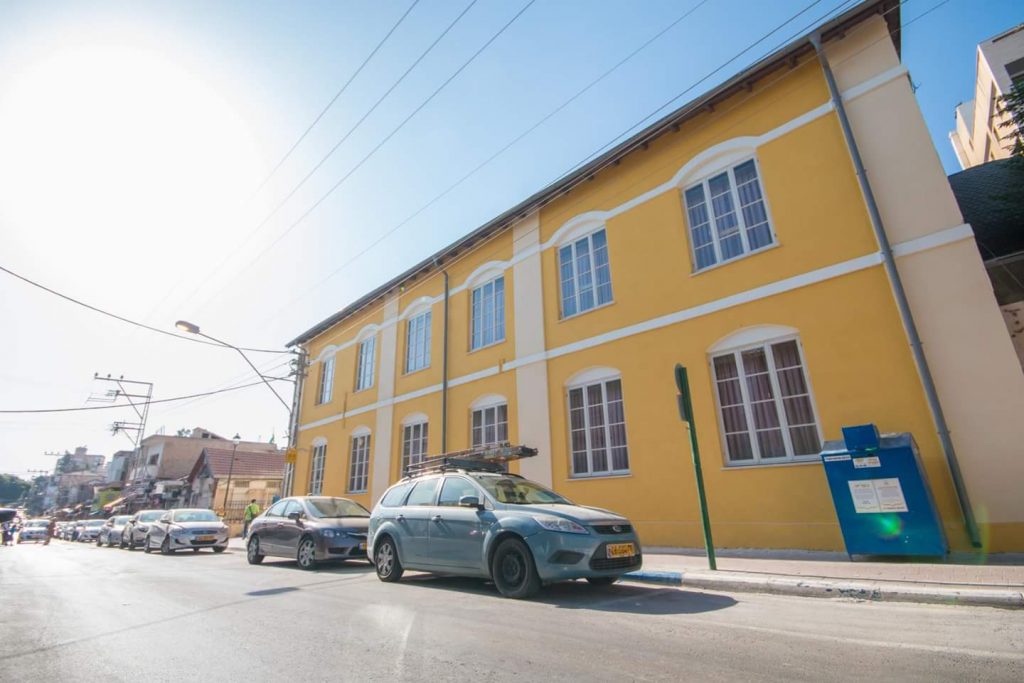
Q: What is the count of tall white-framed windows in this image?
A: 12